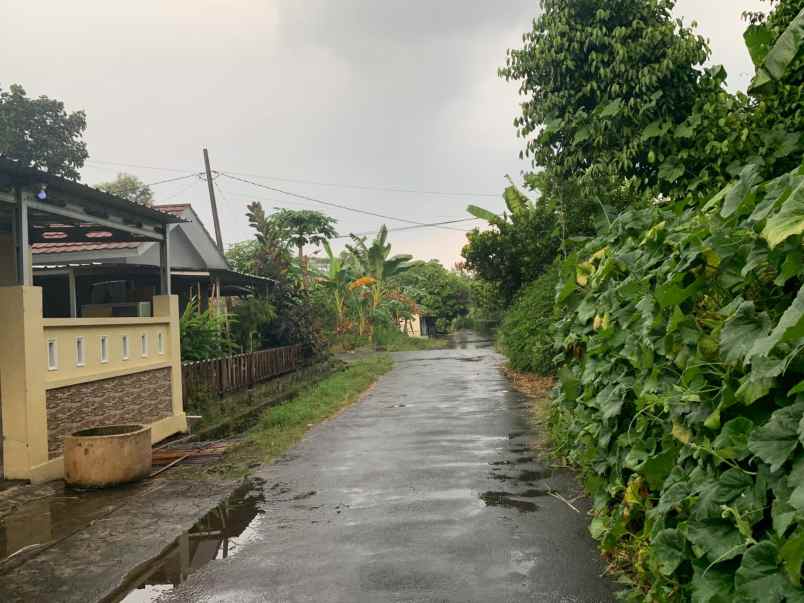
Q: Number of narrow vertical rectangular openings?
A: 6